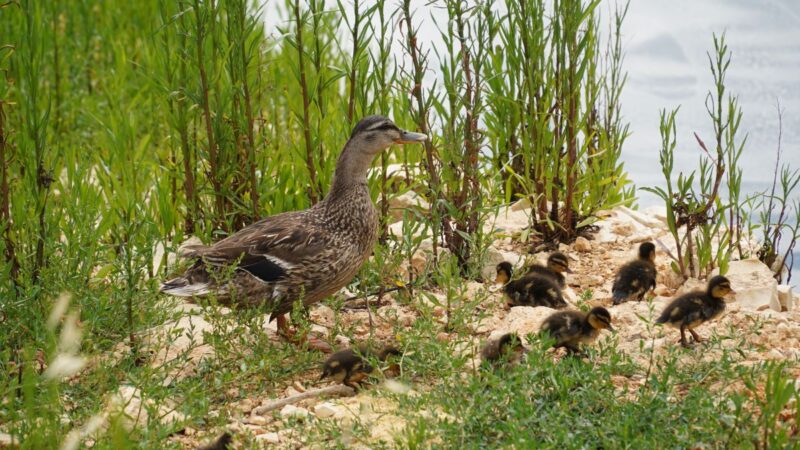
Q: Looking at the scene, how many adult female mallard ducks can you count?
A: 1